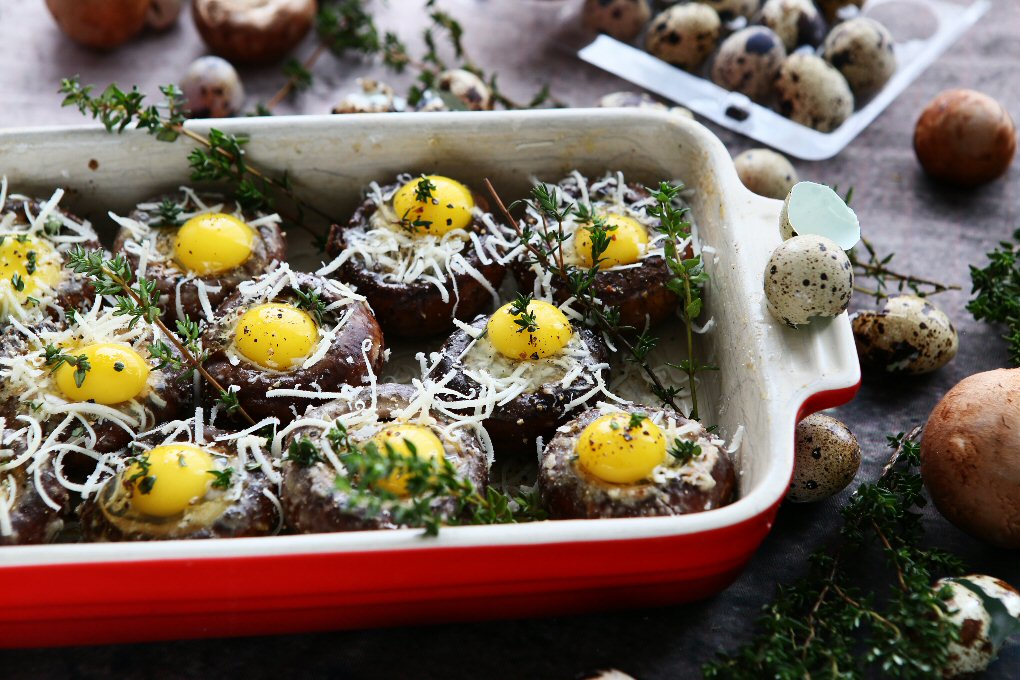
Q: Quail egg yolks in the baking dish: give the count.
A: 10